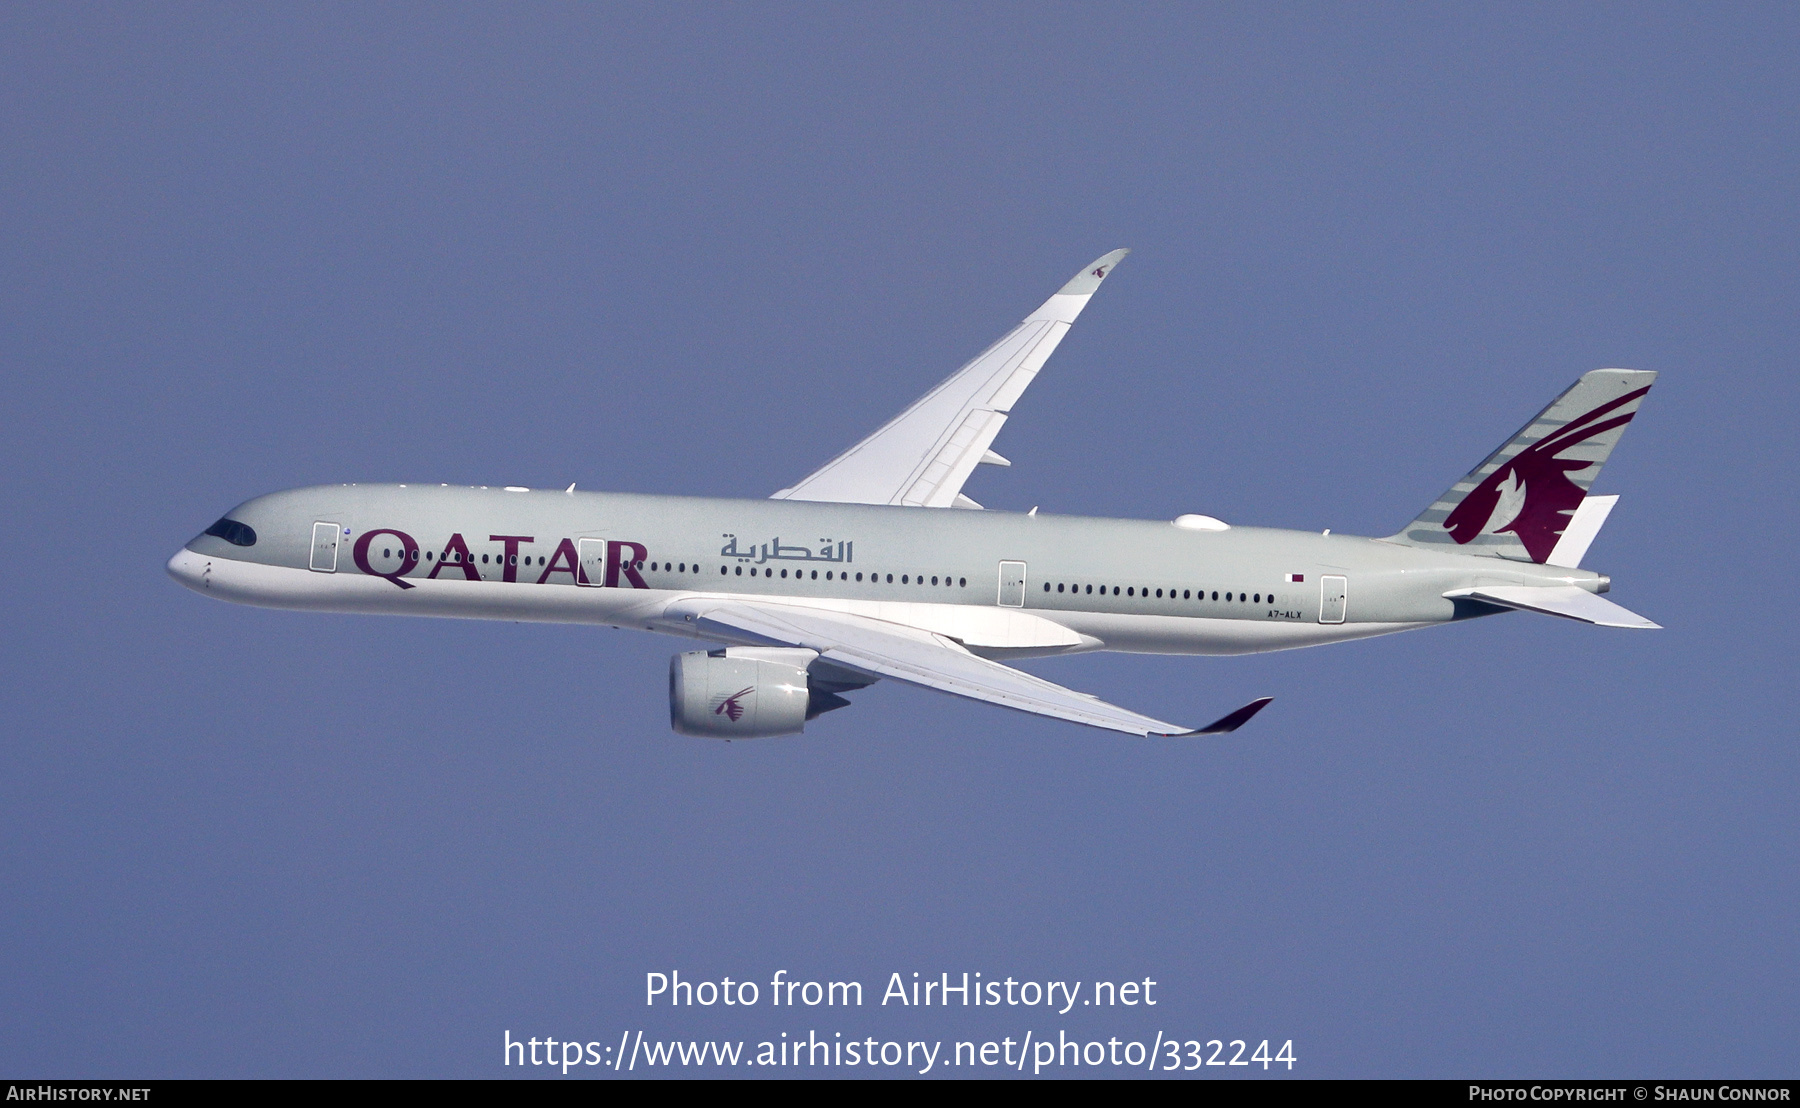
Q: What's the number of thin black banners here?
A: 1